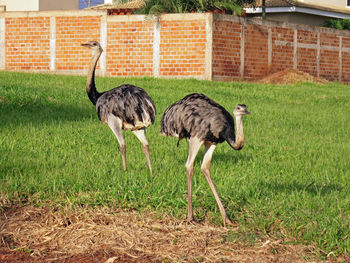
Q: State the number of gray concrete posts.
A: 10